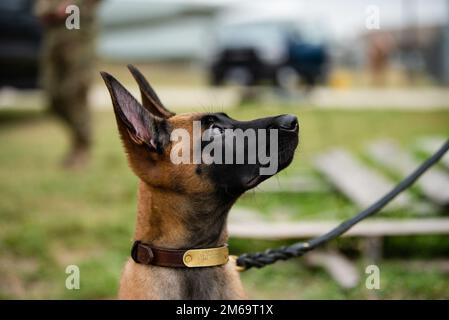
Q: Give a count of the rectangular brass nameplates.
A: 1